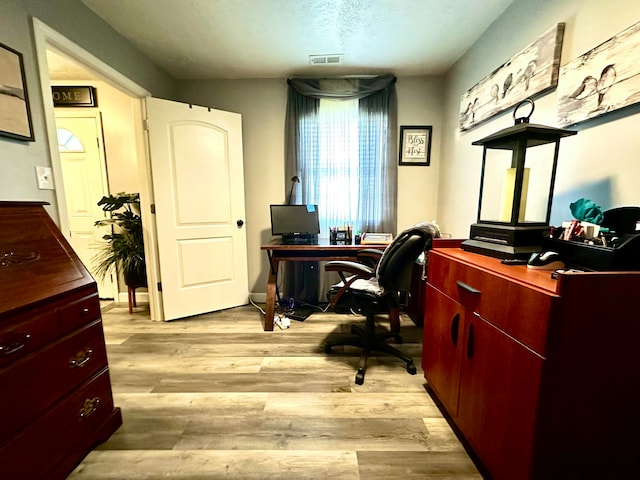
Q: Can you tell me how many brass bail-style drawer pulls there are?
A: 3